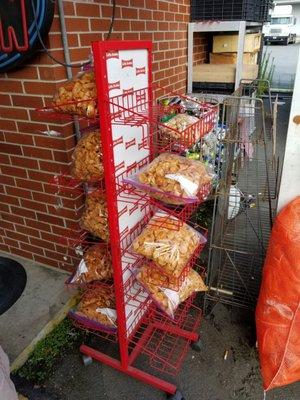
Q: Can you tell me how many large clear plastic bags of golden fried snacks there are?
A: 8